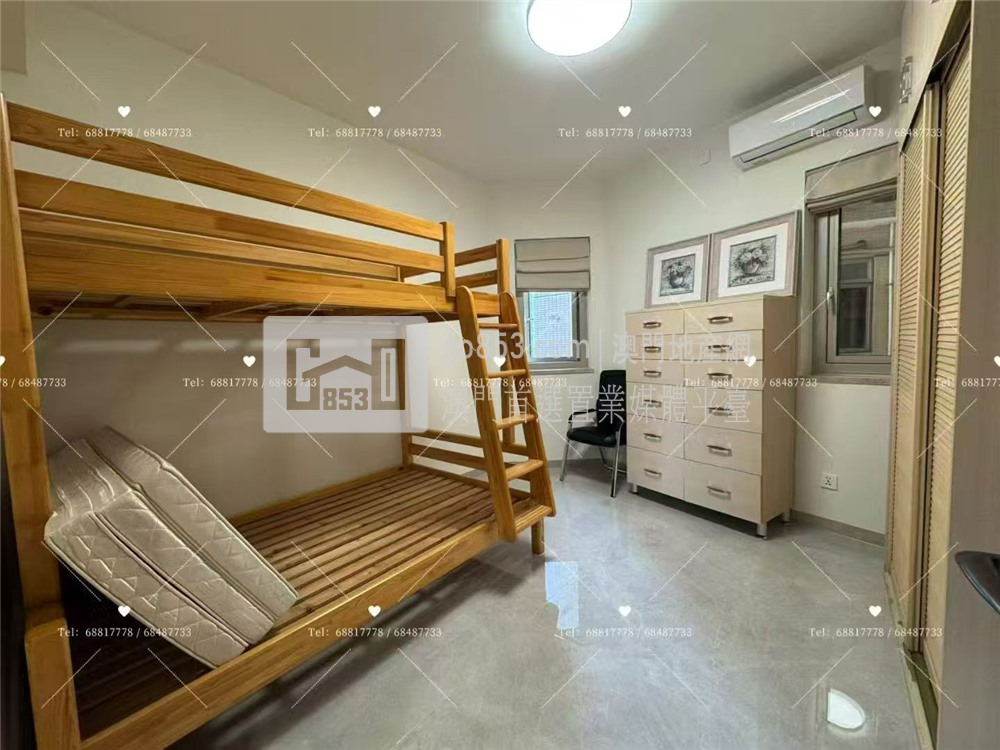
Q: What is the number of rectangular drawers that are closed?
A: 12